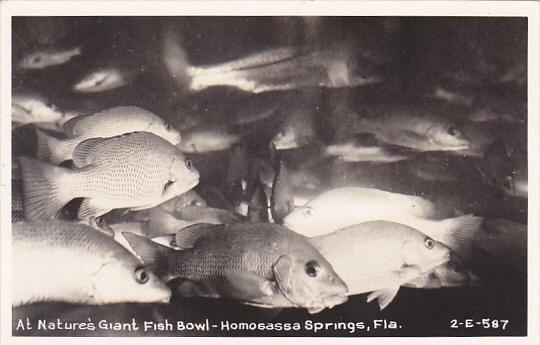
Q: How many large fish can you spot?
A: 6